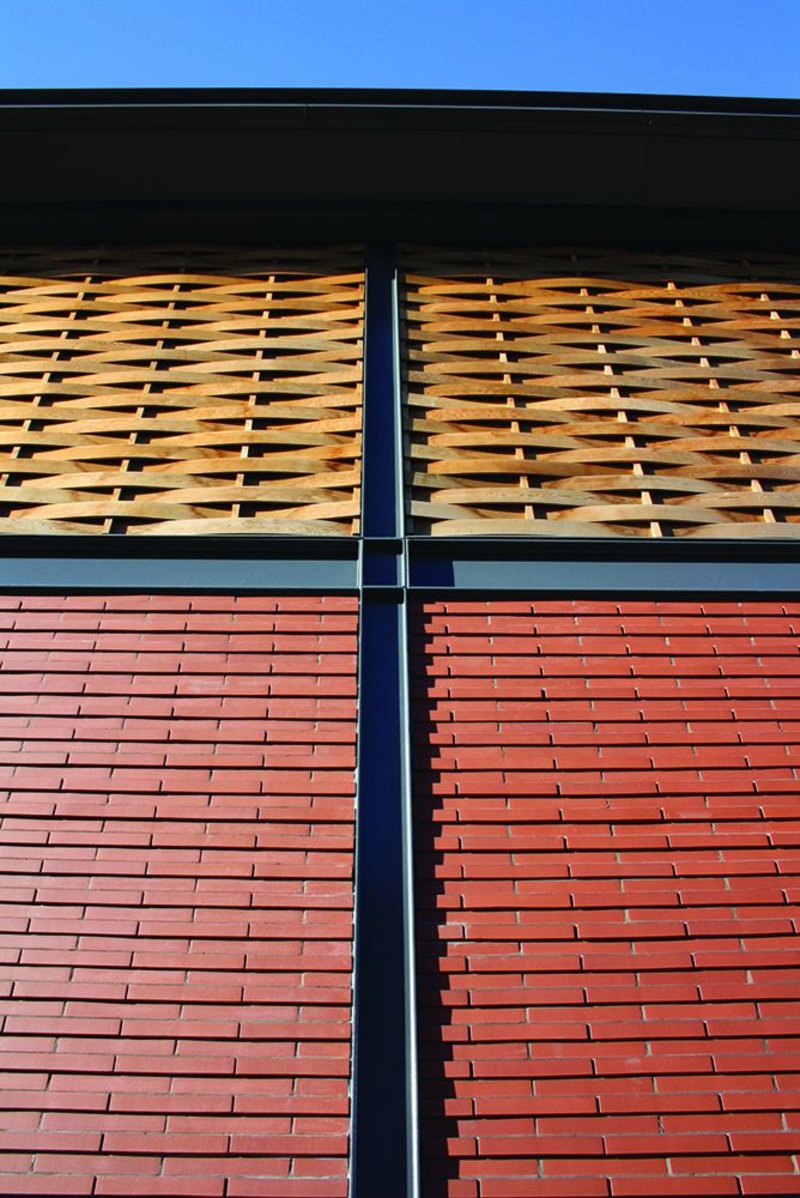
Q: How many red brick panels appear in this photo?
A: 2